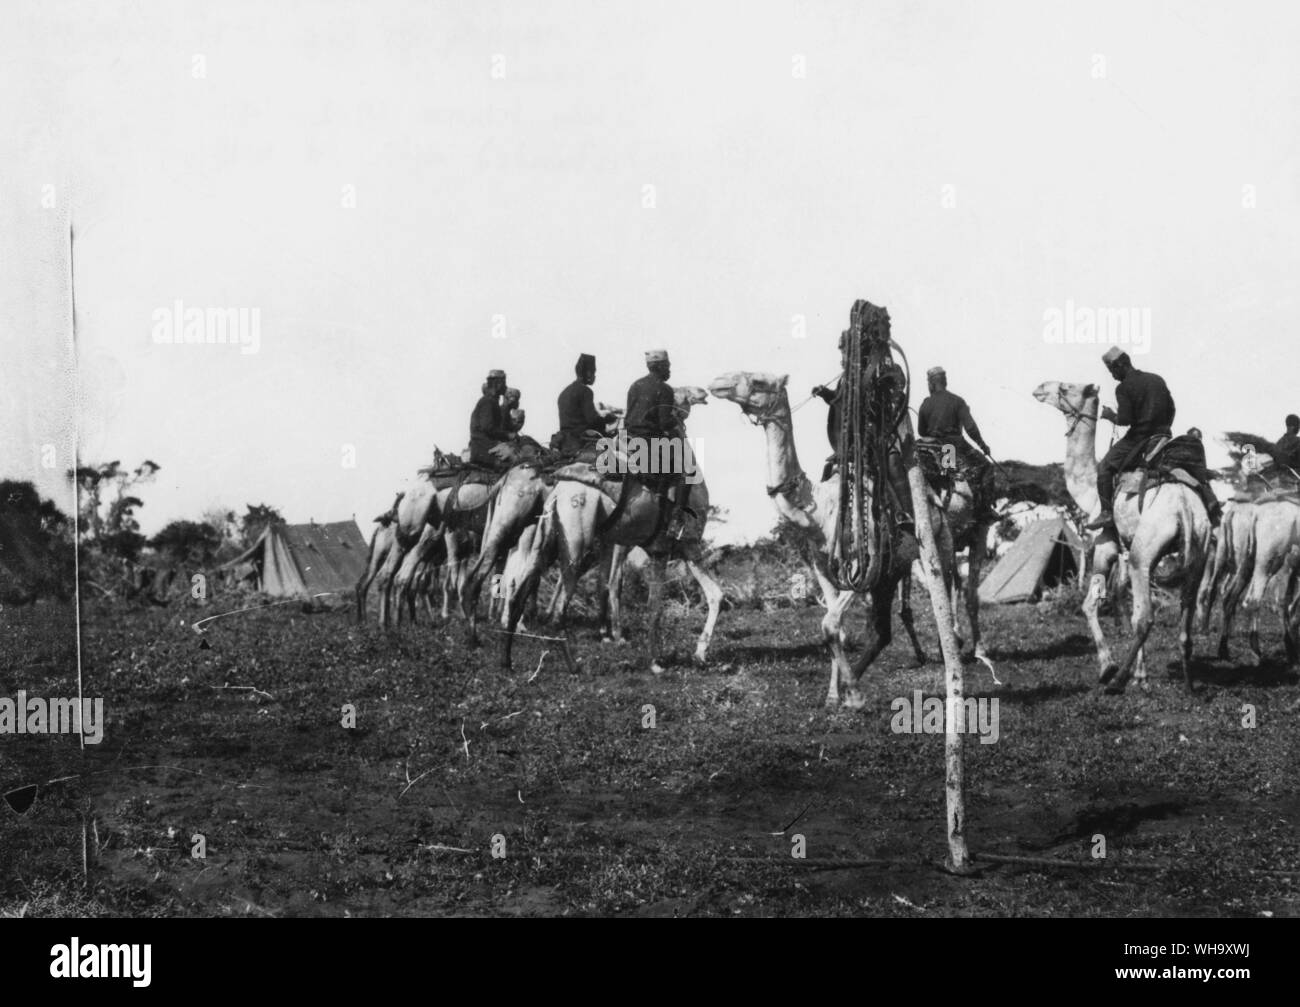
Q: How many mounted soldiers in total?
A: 8